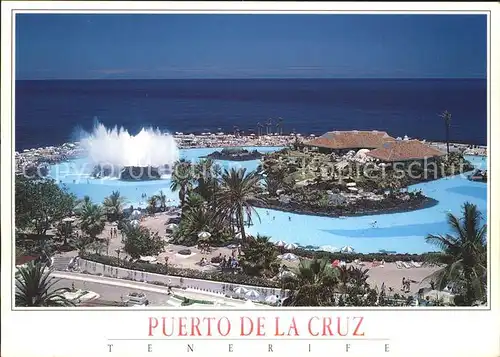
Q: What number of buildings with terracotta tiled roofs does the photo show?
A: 2